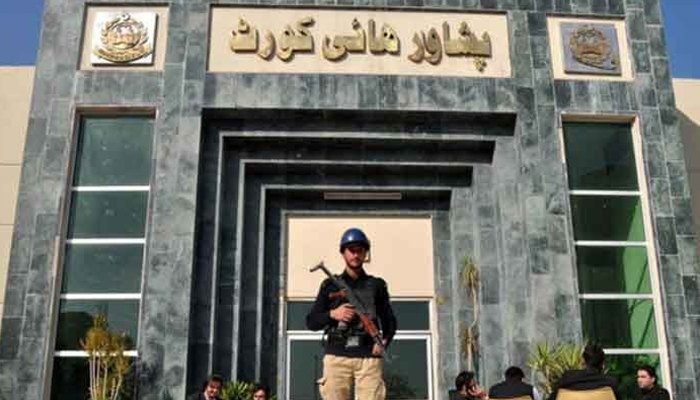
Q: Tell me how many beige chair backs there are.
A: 2